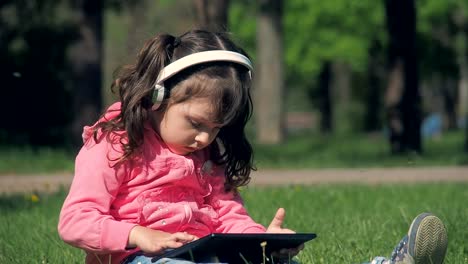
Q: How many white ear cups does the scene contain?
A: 1